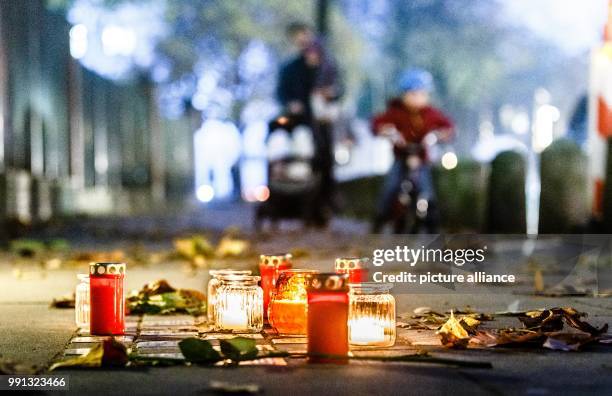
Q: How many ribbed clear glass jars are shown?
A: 4